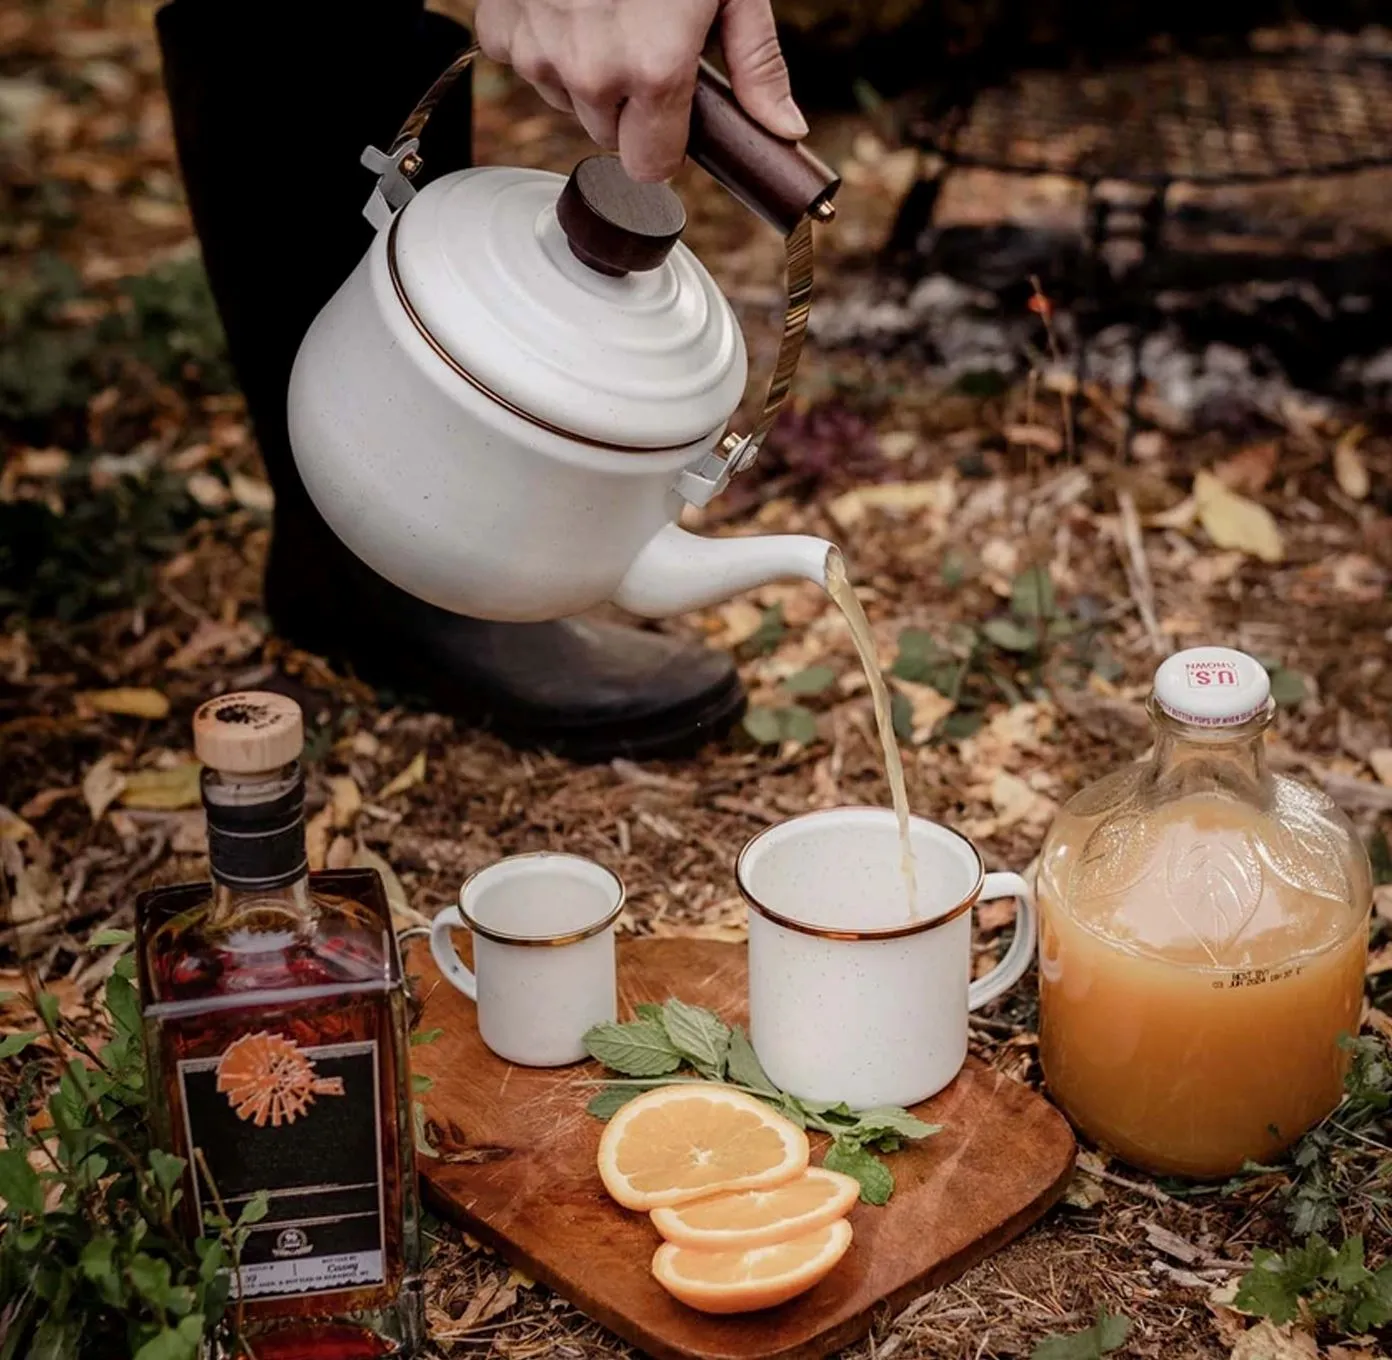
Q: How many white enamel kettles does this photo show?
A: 1